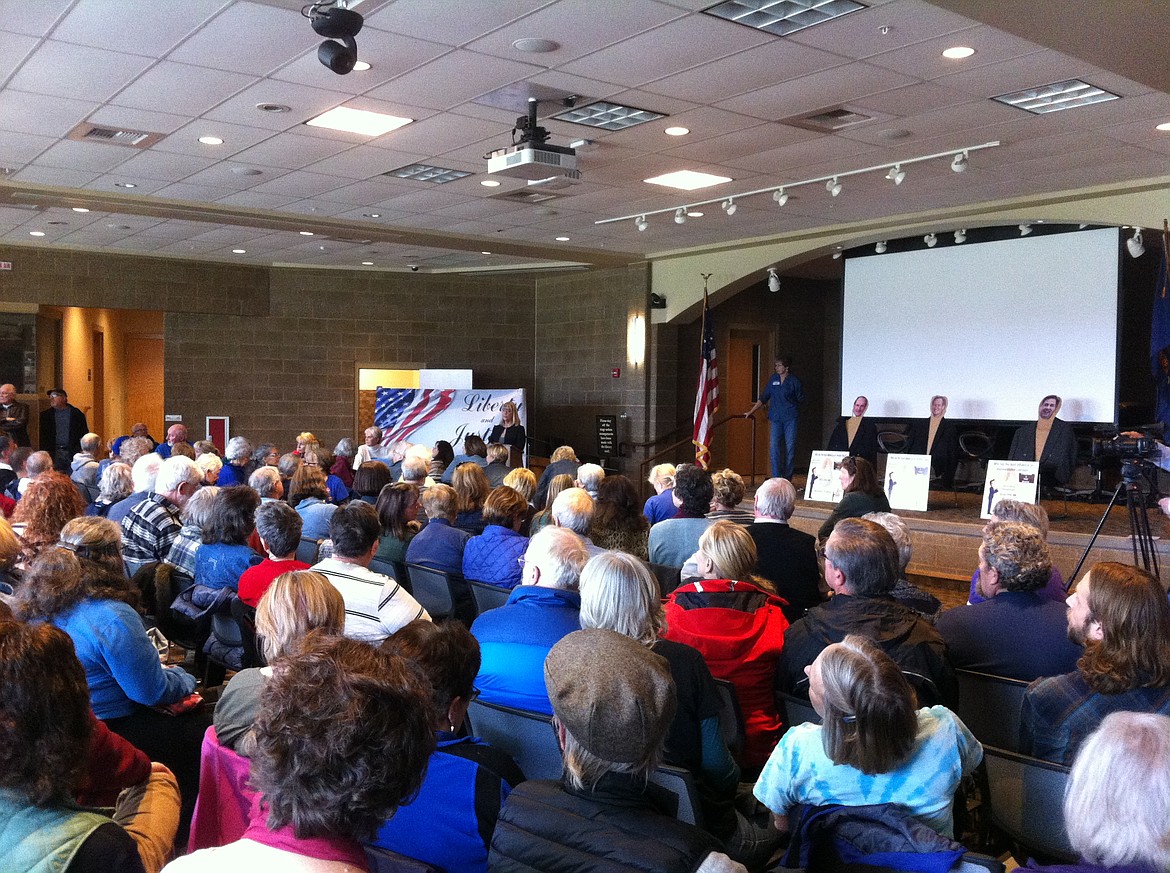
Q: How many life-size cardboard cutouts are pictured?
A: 3